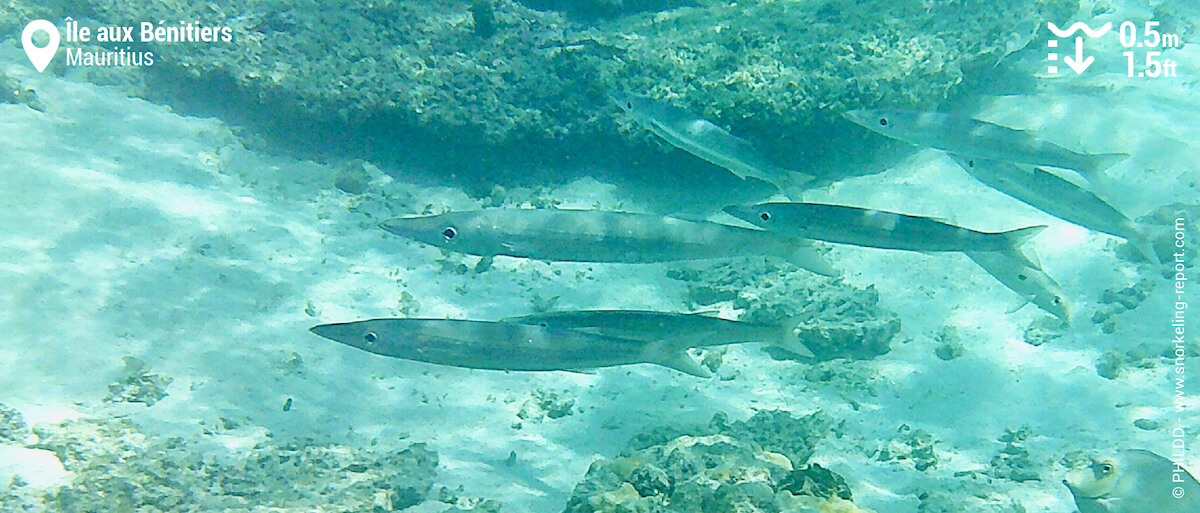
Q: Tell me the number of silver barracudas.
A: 7